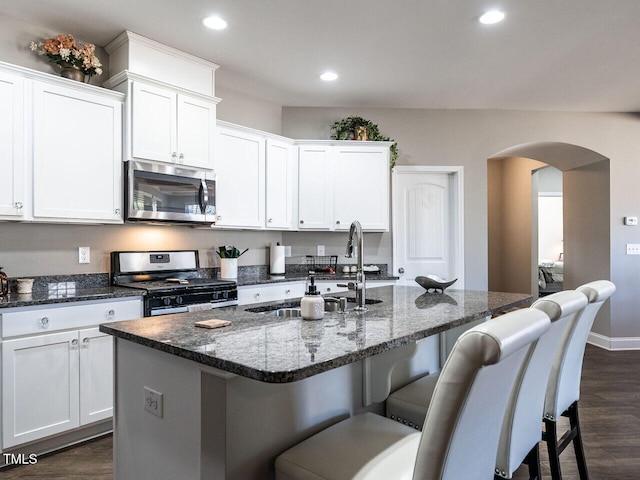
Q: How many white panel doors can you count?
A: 1